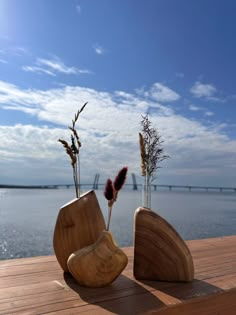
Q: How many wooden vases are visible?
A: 3